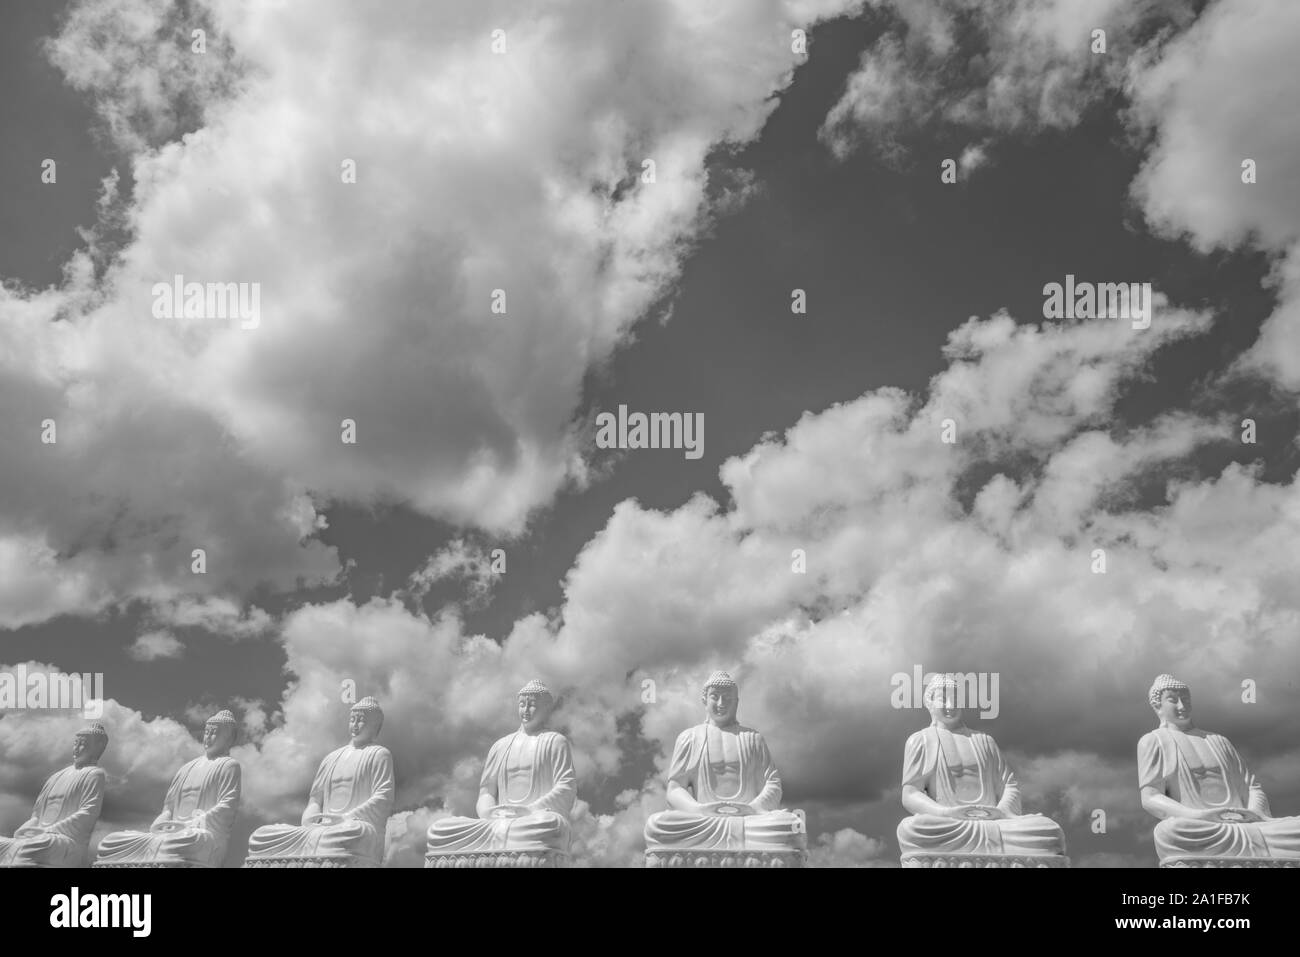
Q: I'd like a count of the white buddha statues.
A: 7